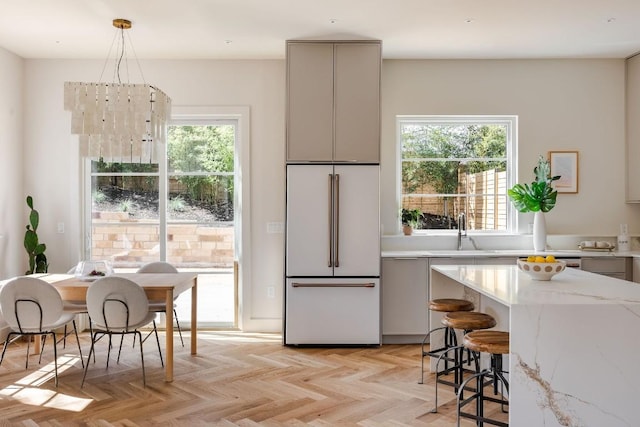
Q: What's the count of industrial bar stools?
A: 3